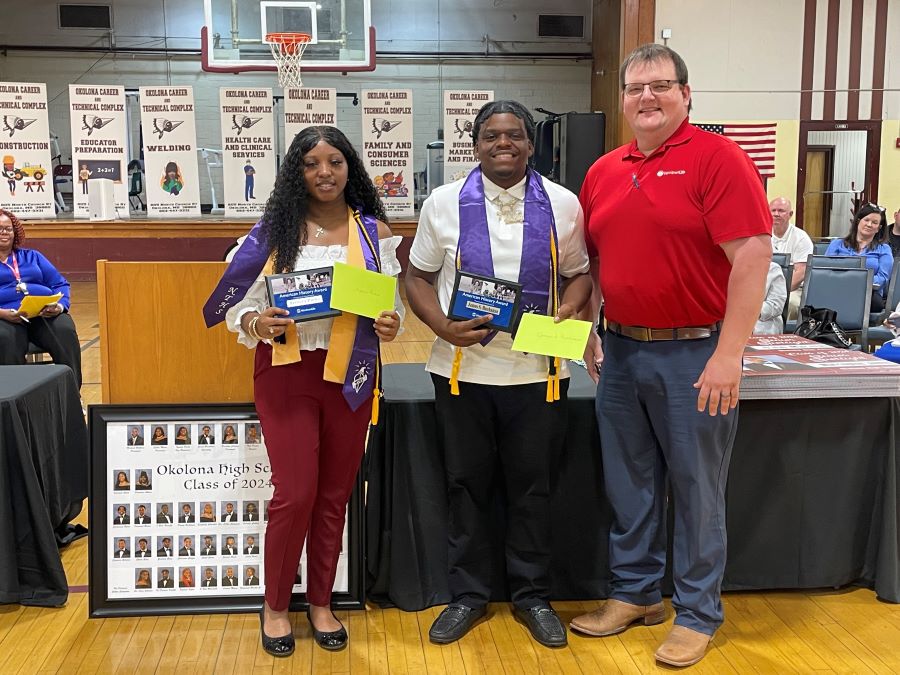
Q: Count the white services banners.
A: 7